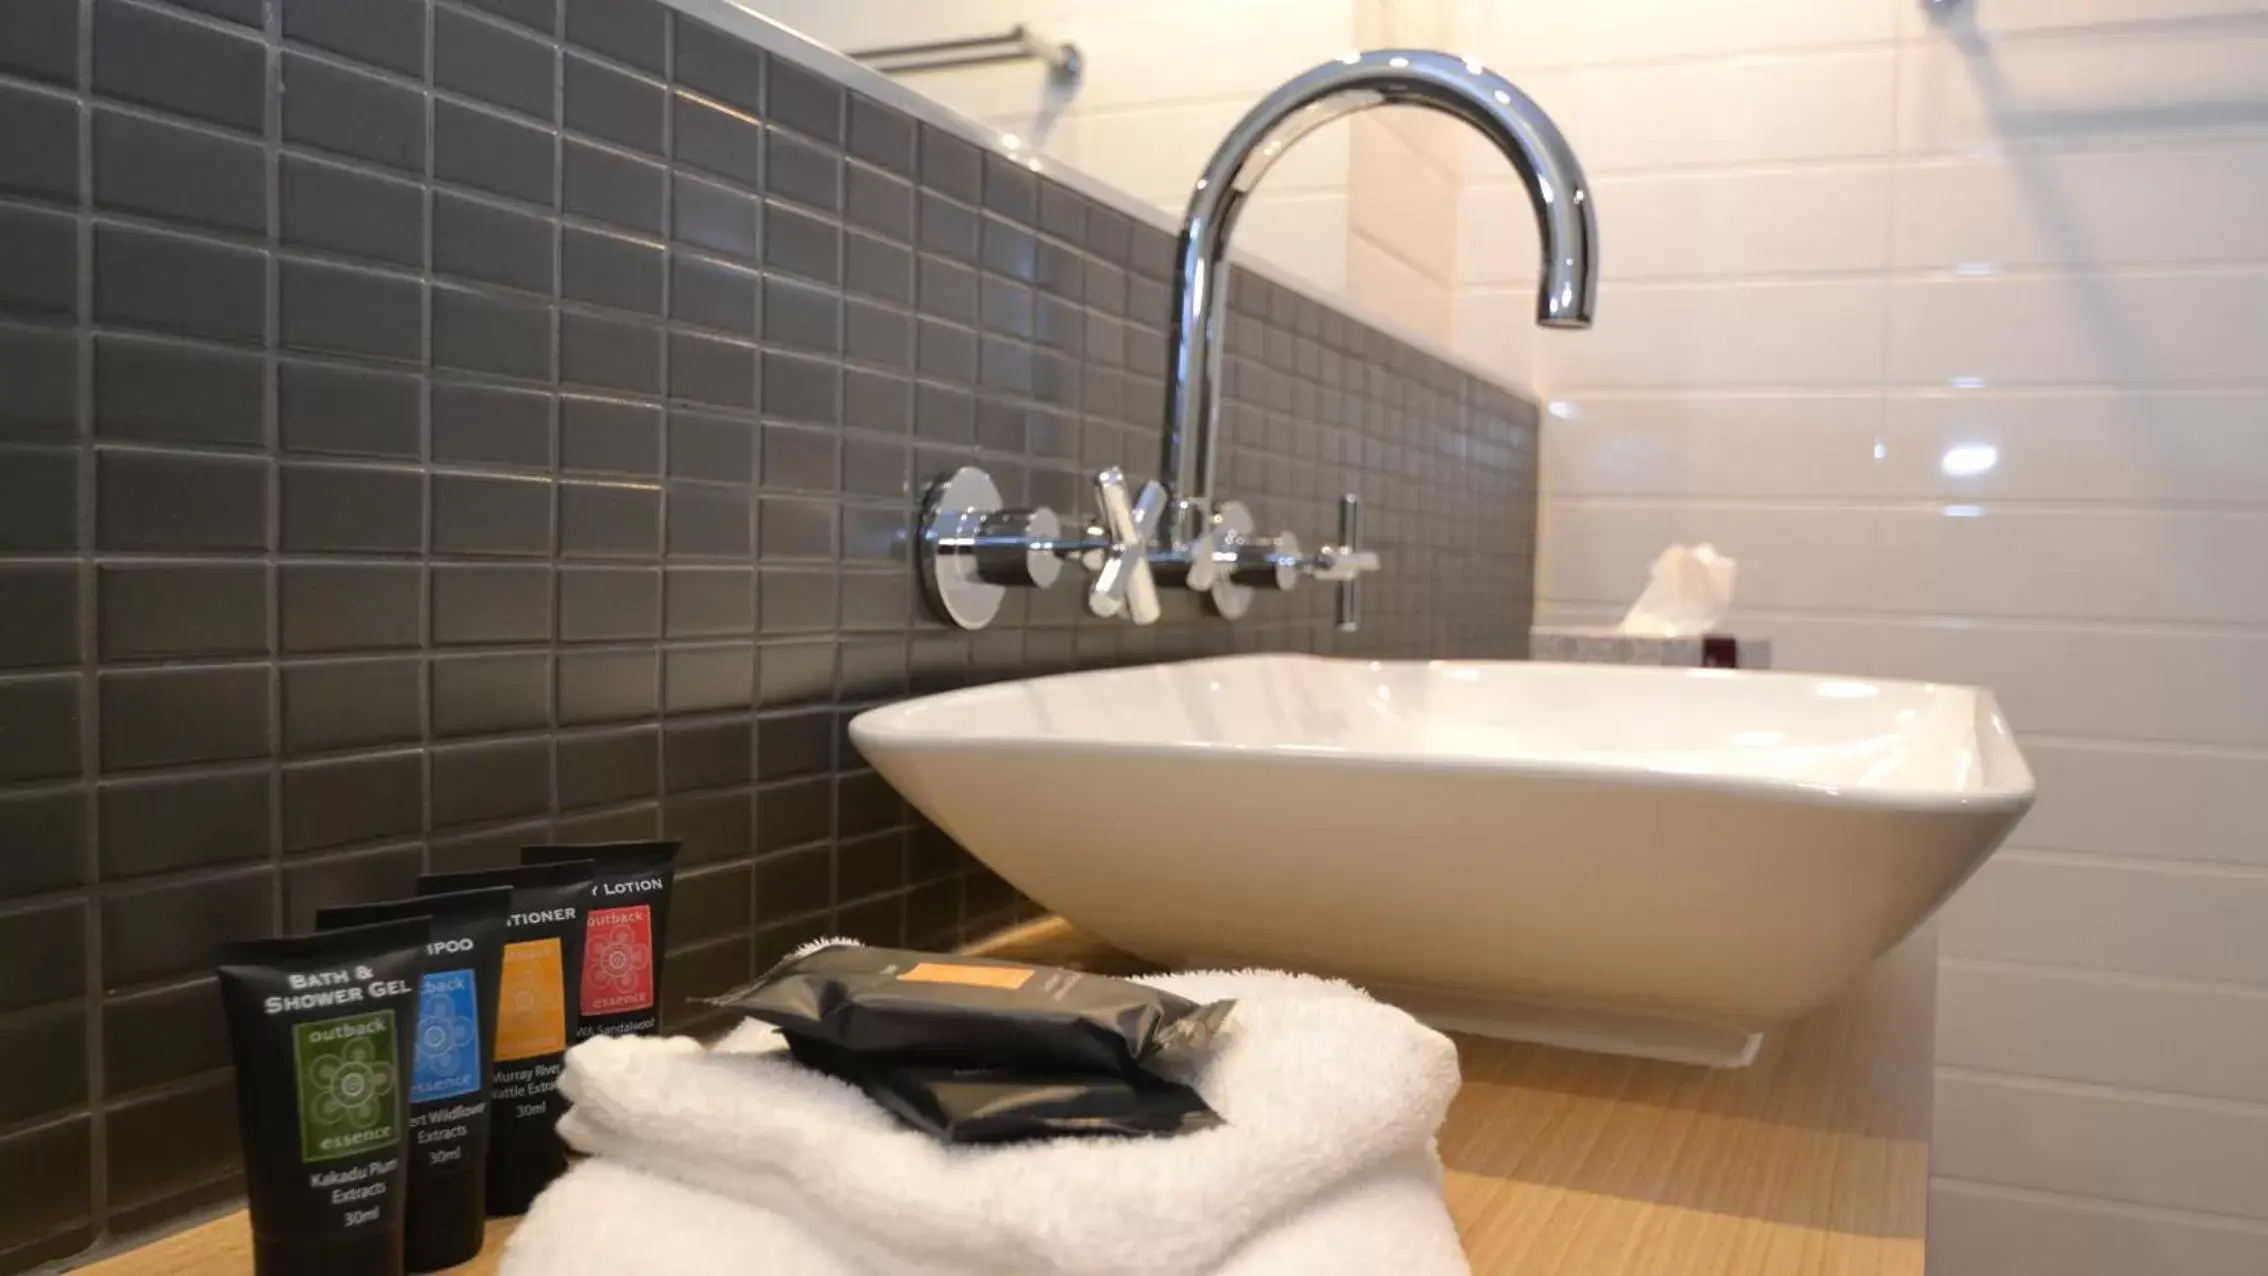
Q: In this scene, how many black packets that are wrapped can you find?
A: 2